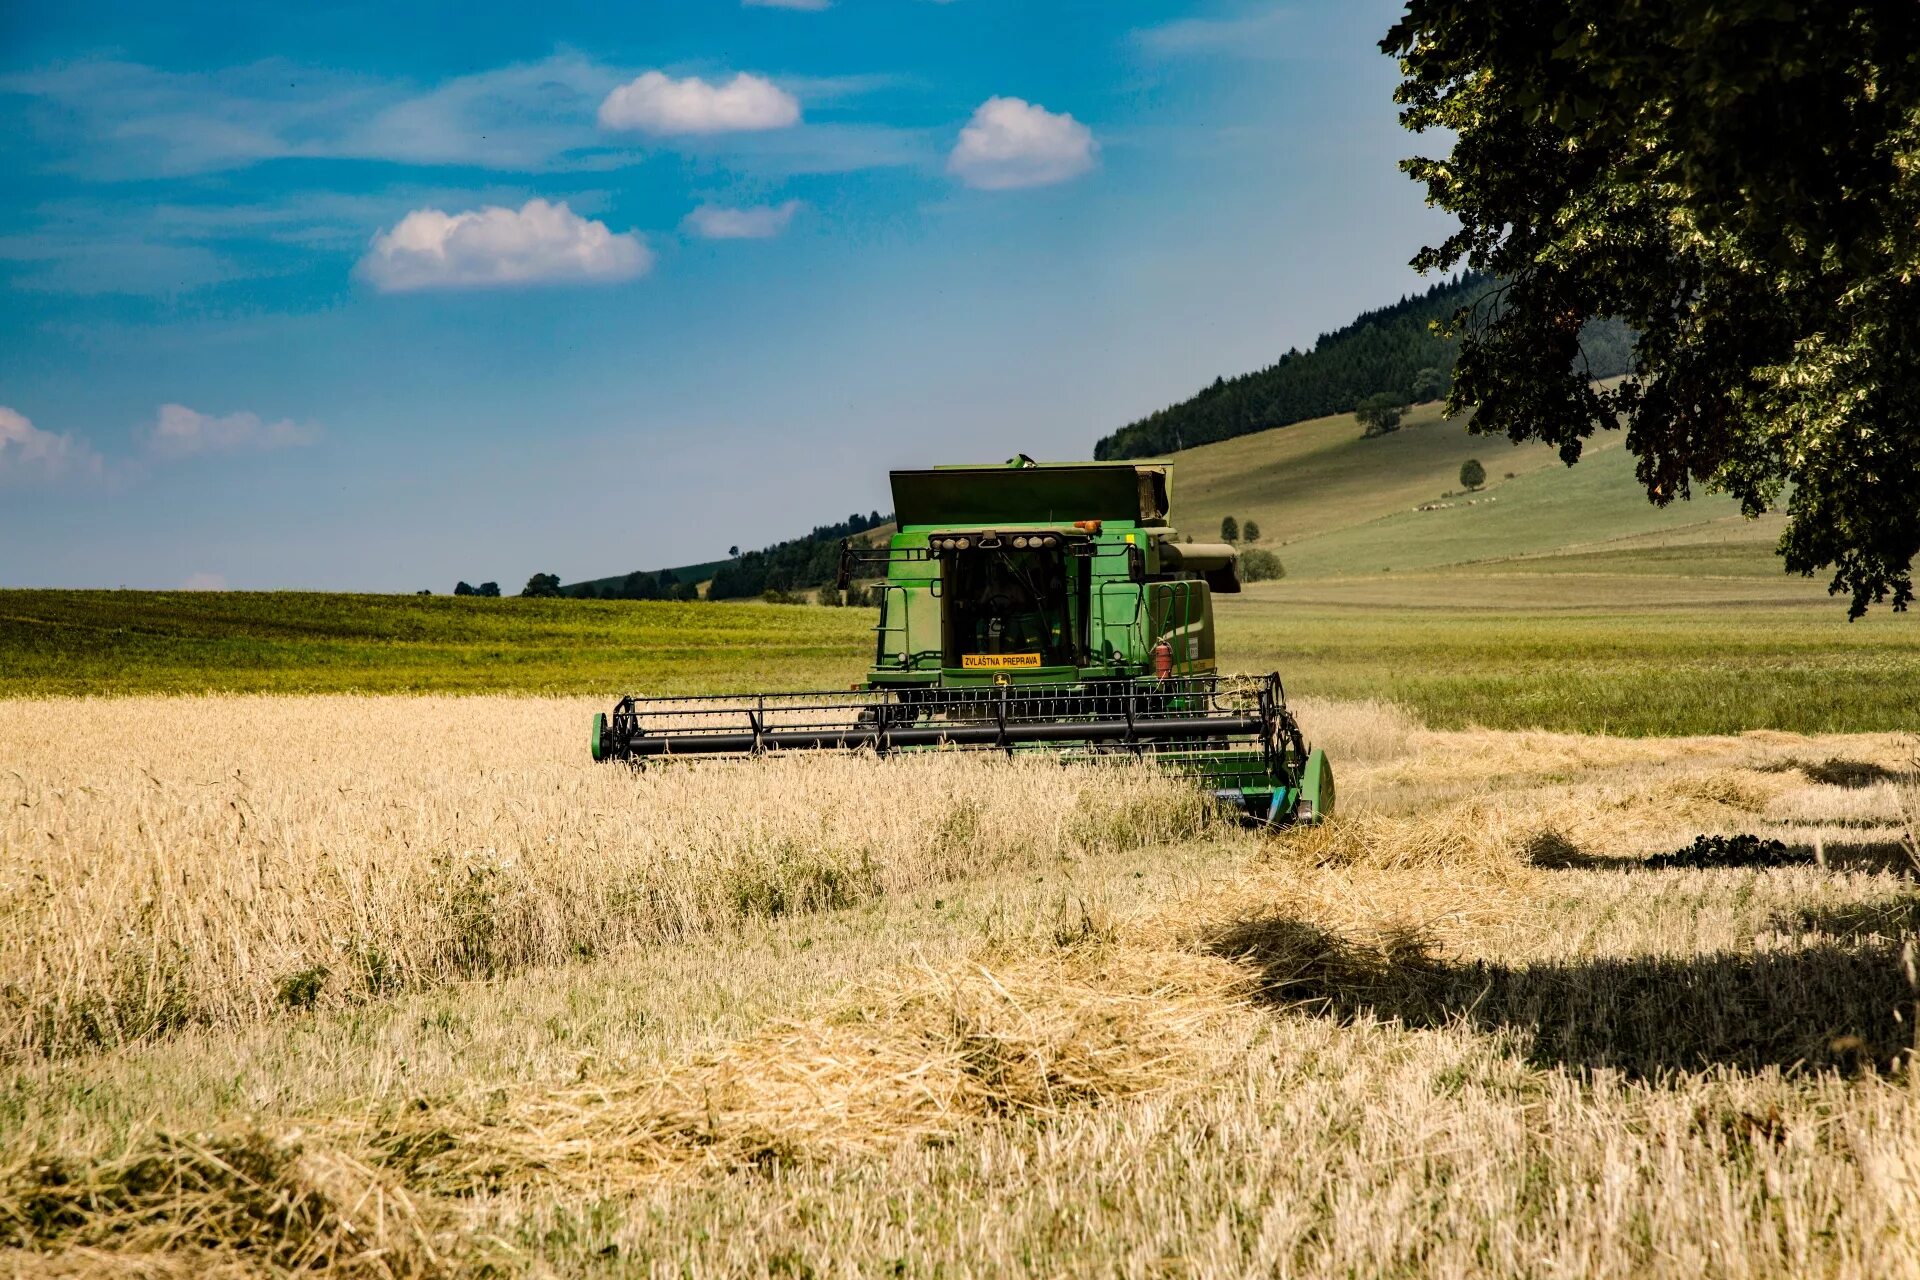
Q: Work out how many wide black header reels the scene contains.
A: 1